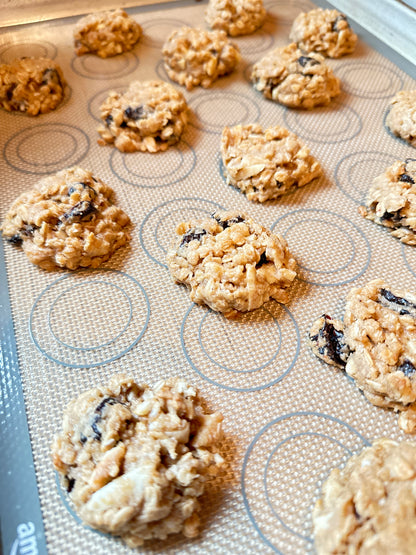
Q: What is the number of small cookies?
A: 15